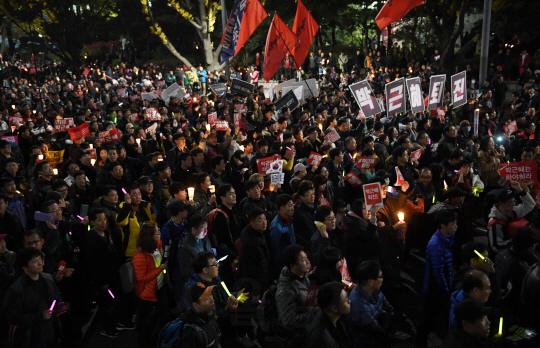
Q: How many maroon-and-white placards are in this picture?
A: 5